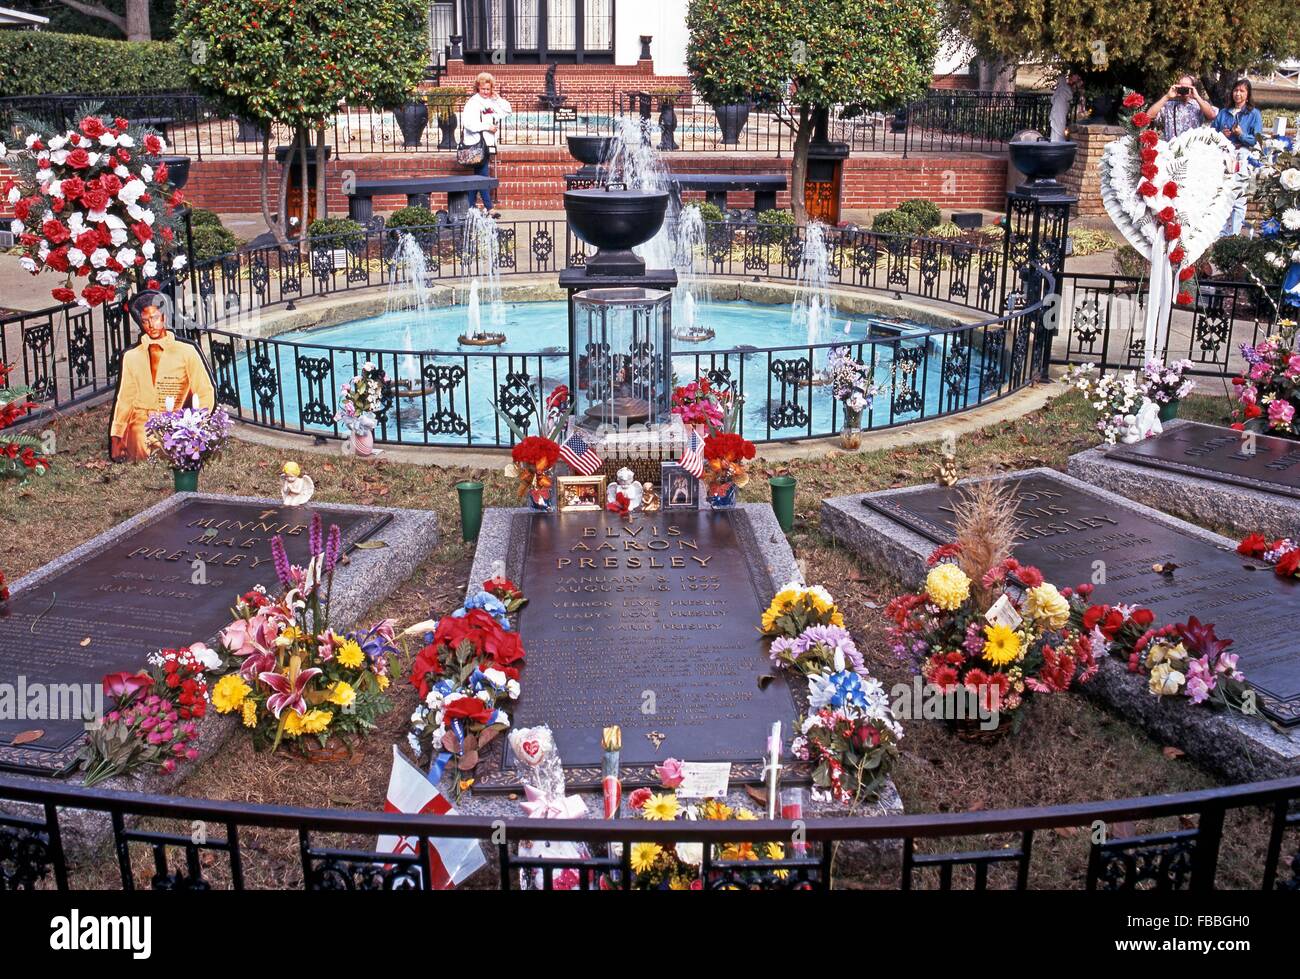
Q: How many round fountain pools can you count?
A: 1